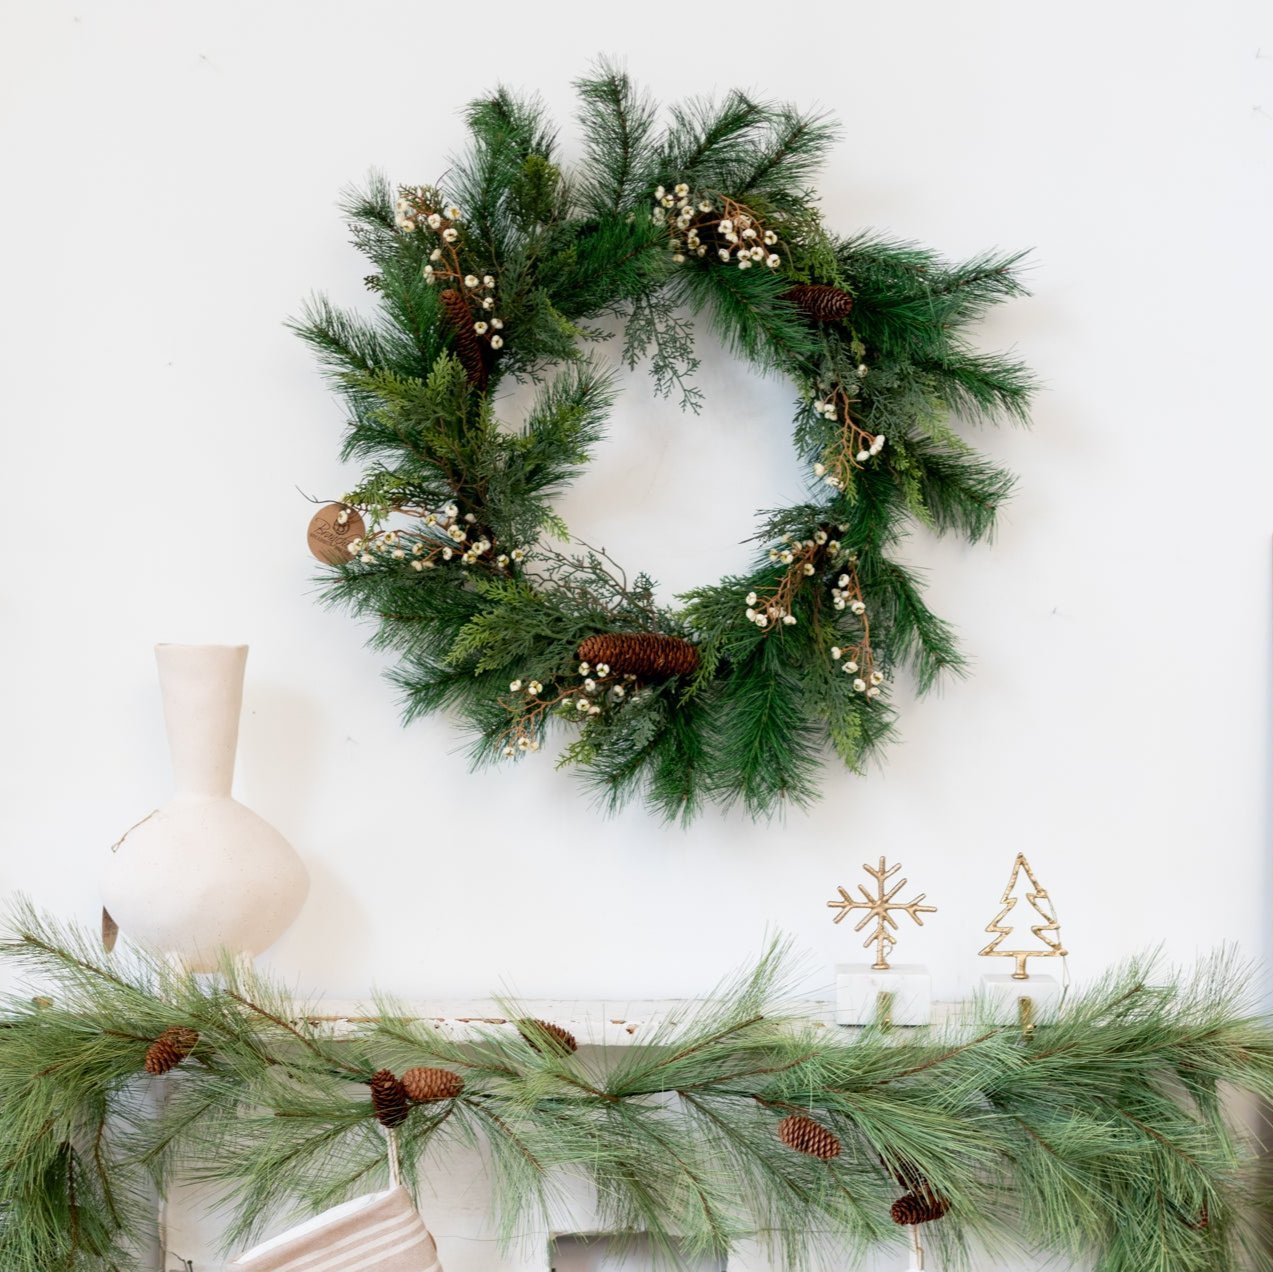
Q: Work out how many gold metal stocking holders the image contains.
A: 2